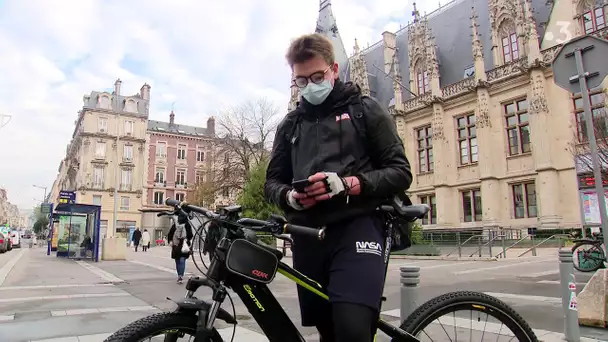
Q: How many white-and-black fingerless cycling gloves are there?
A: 2